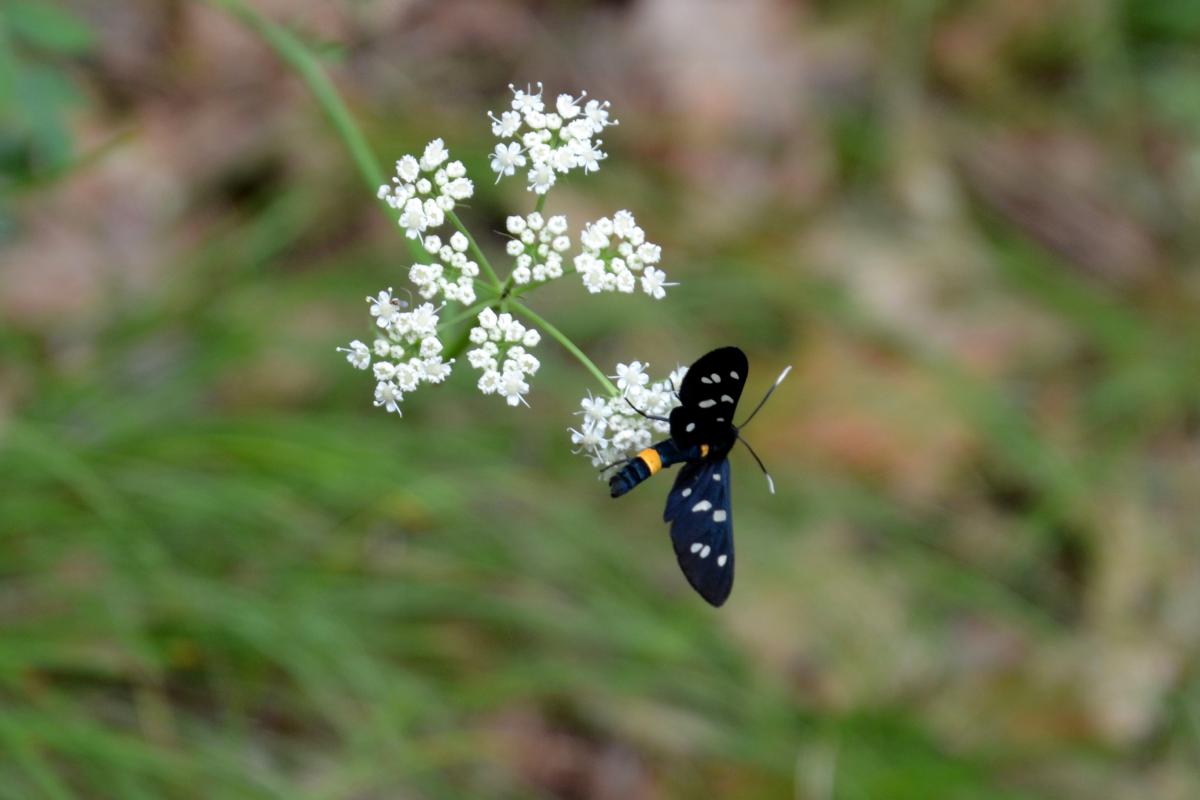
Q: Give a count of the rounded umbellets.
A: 8